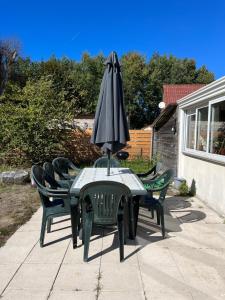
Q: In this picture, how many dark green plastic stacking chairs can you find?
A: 7